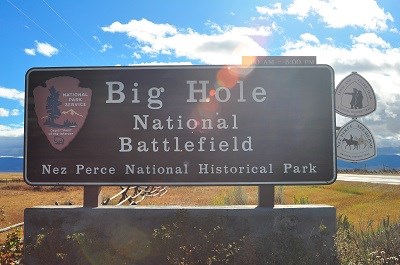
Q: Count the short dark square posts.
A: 2